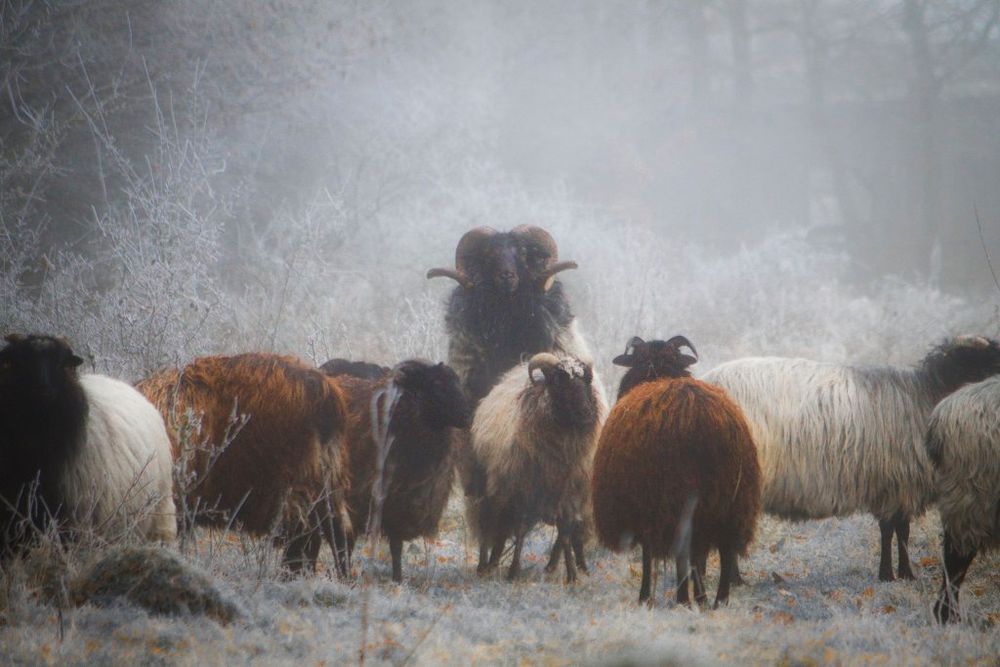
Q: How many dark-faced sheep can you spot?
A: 6